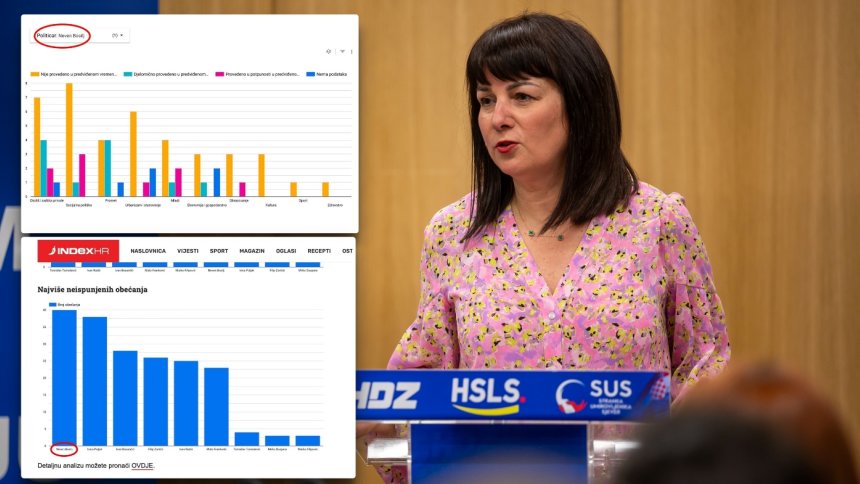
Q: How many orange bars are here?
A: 10